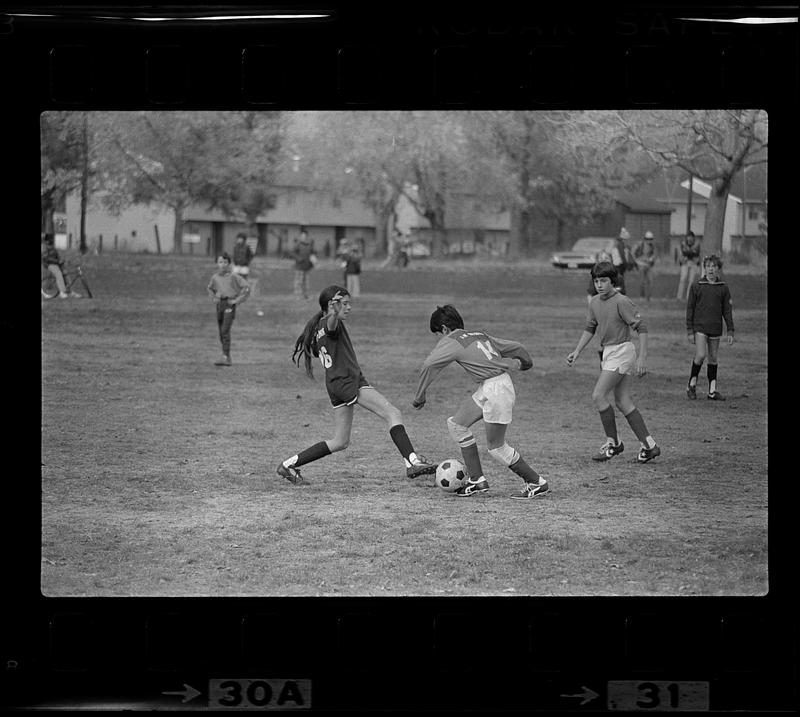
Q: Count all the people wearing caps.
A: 2